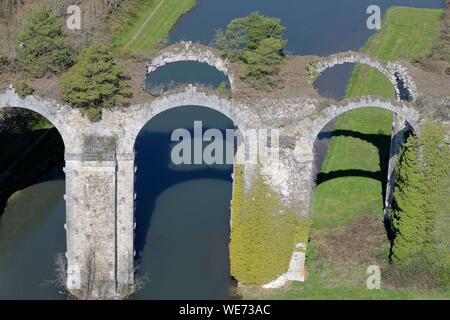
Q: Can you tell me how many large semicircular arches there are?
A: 5